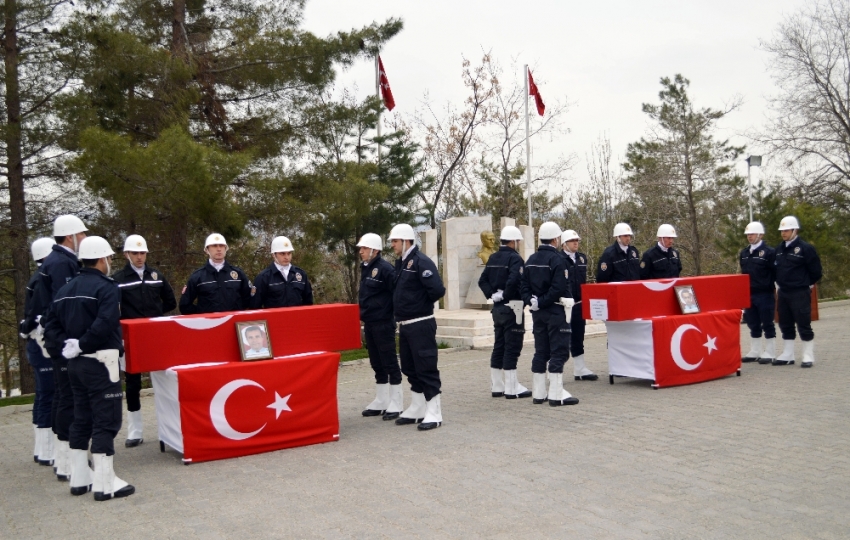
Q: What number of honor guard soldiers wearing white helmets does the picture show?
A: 15